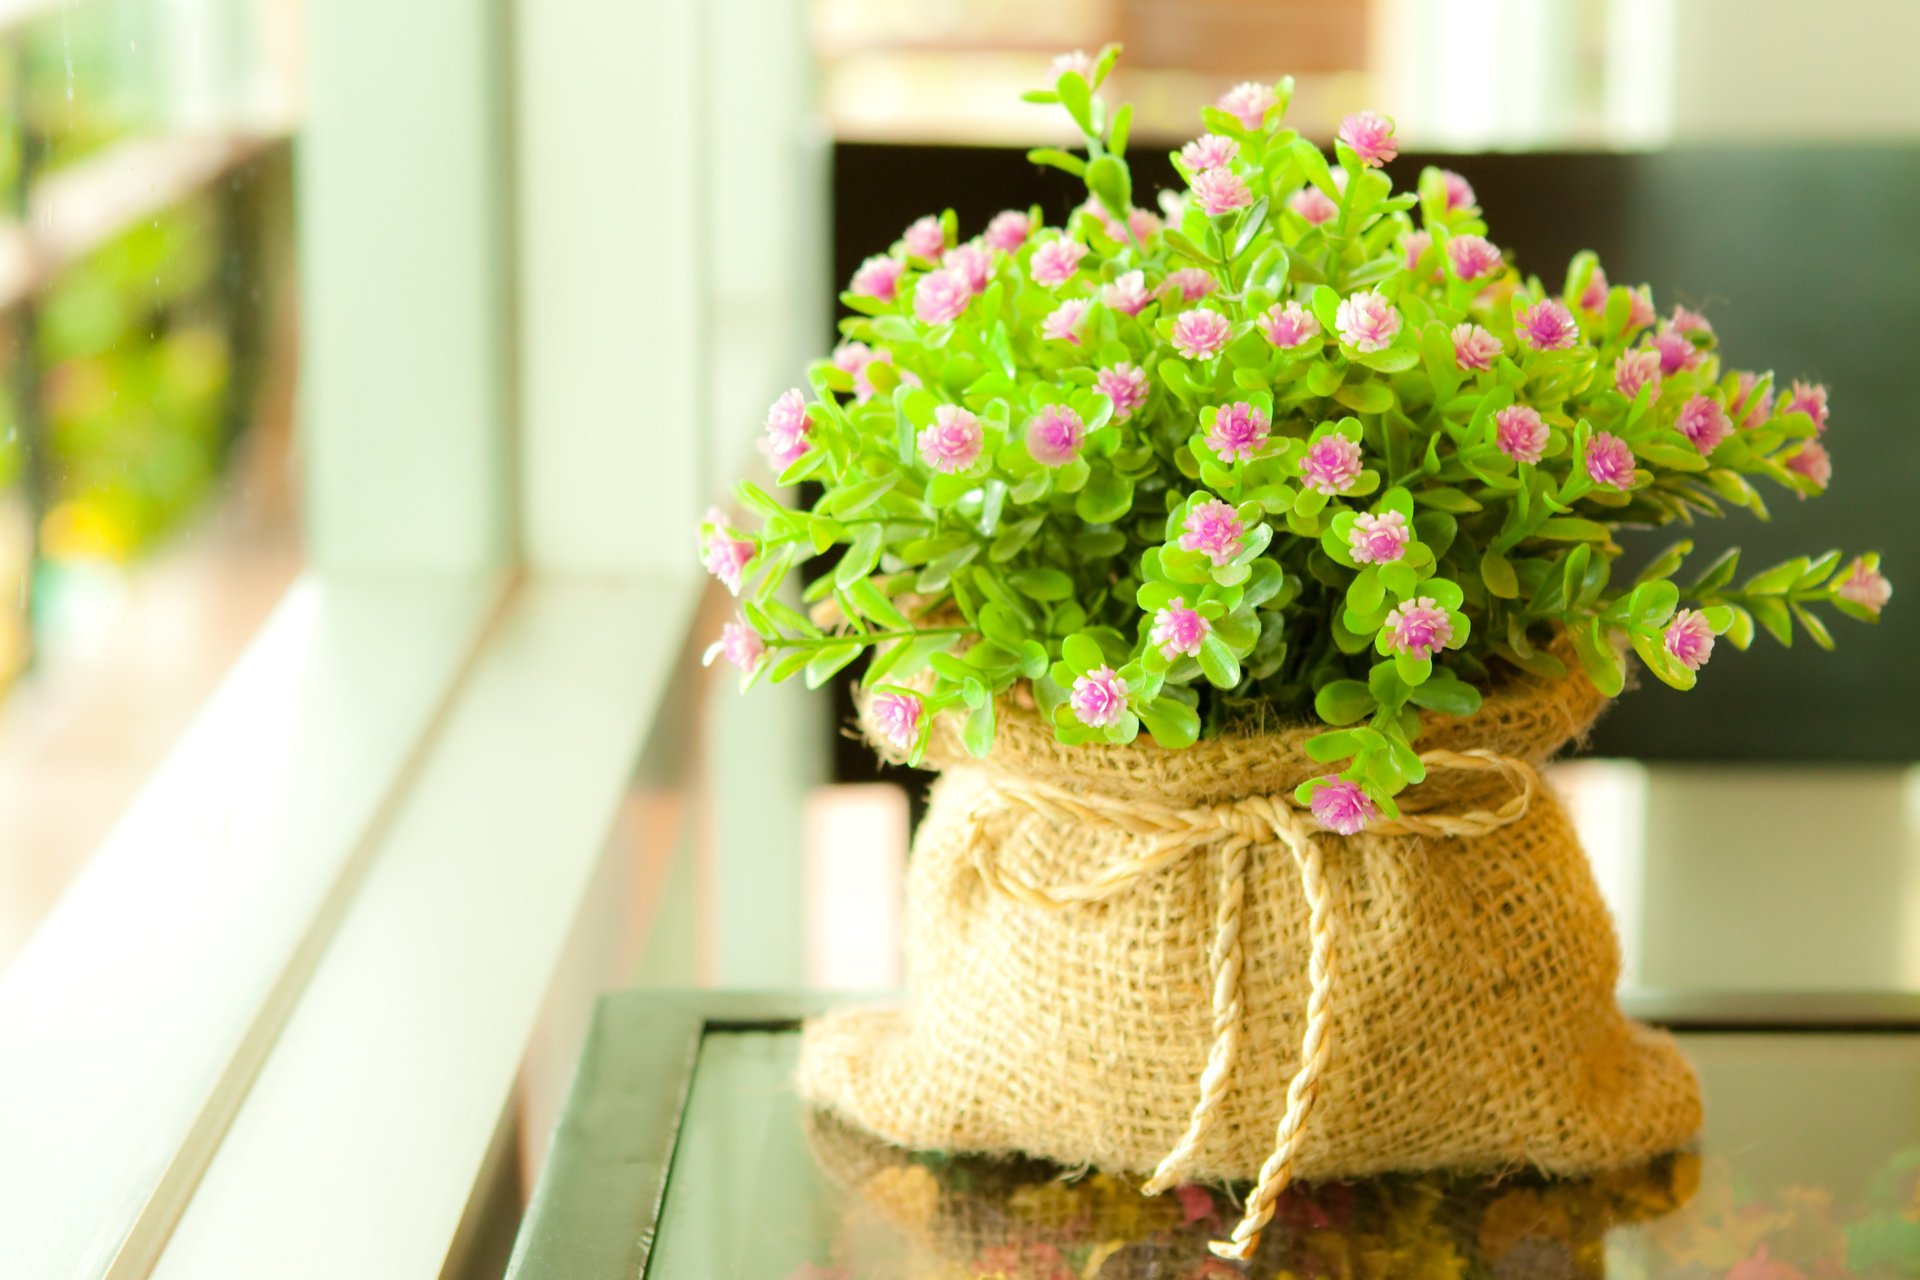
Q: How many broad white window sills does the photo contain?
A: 2